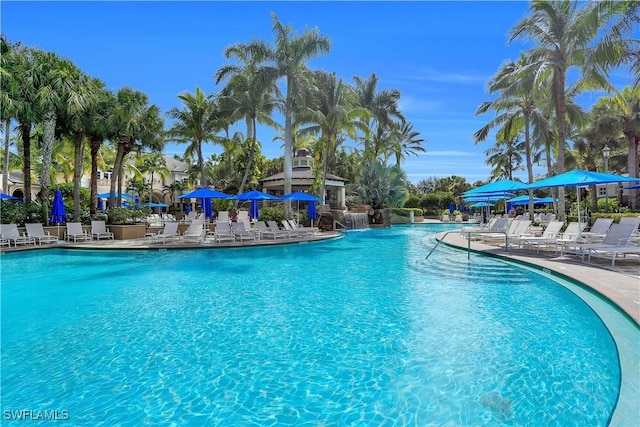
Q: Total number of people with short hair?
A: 0